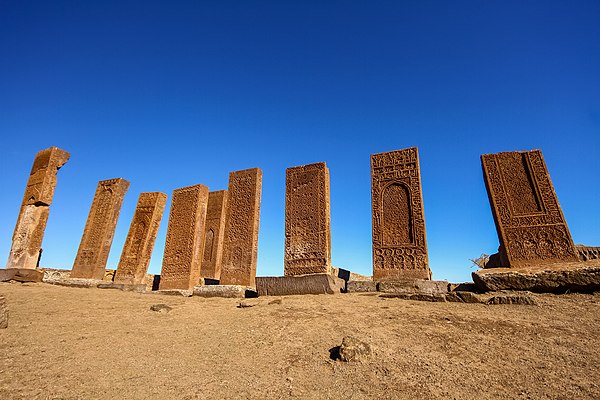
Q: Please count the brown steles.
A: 9